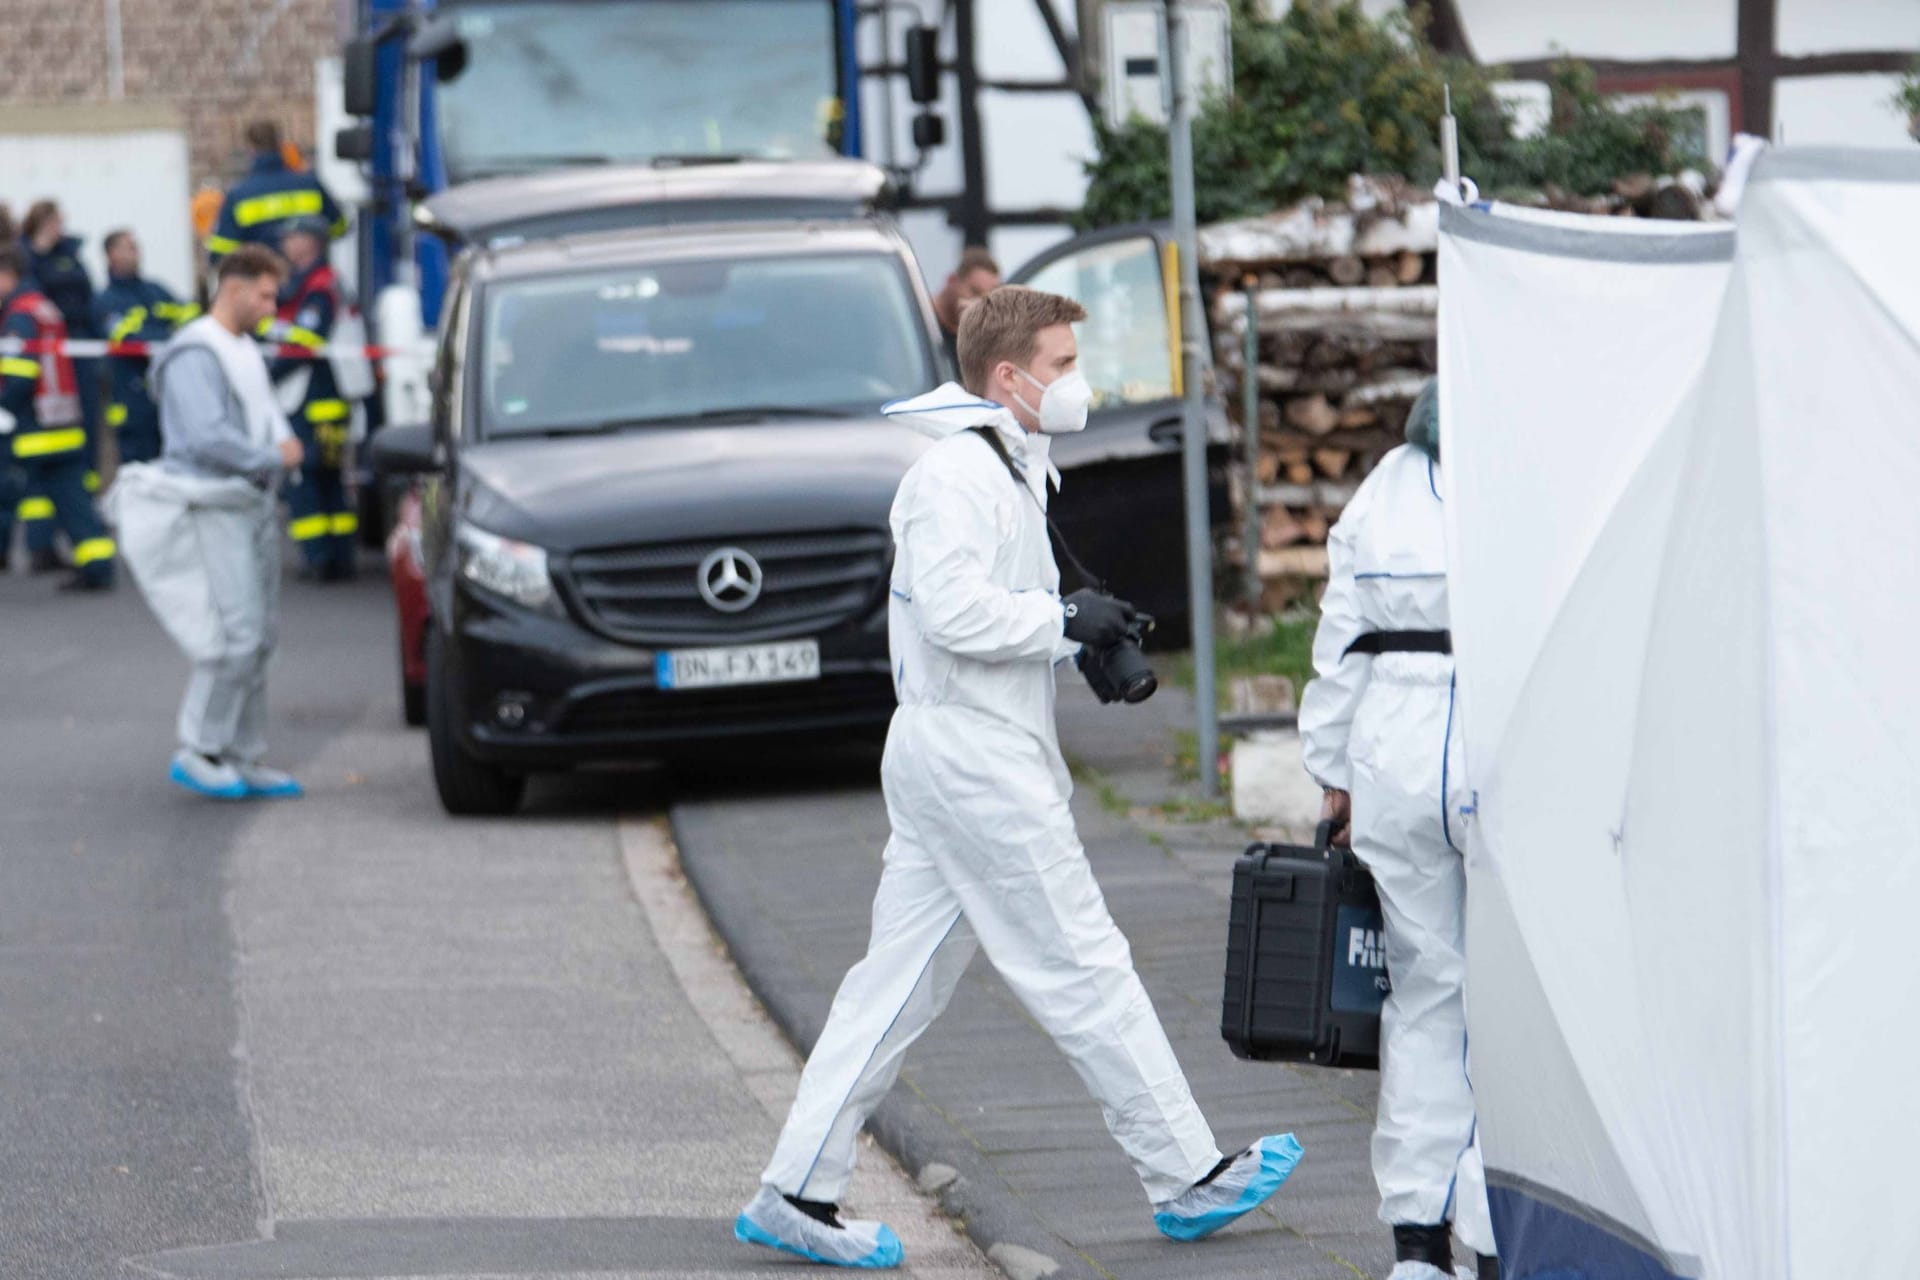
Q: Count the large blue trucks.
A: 1